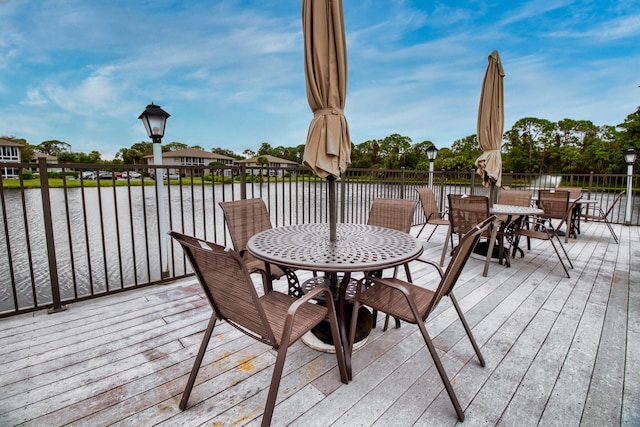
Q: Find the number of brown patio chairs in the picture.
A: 11